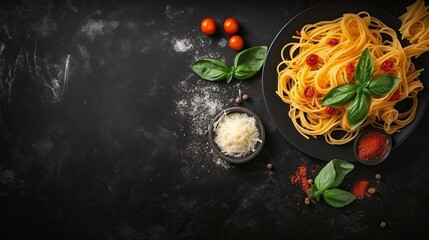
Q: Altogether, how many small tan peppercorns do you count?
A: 8